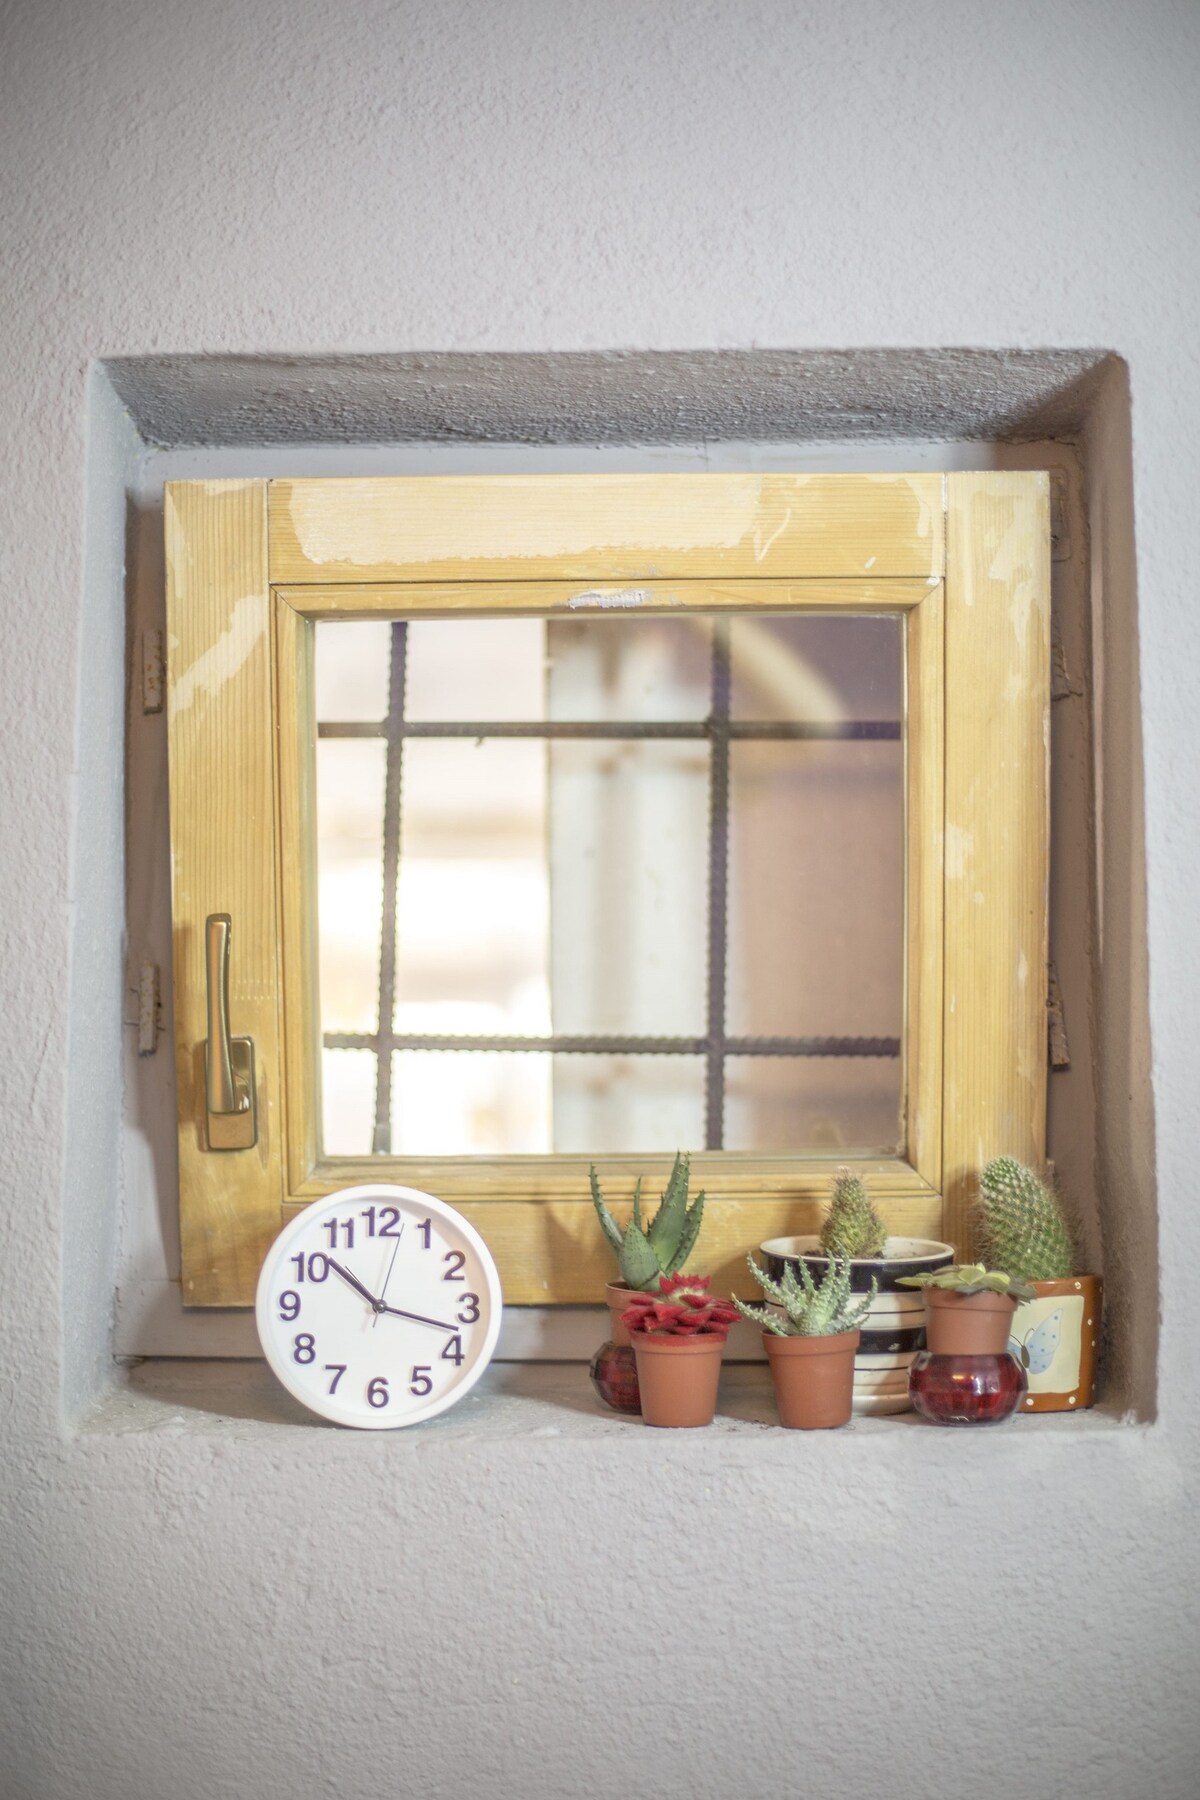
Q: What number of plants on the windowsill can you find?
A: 6